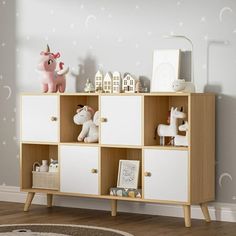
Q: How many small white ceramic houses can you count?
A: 4